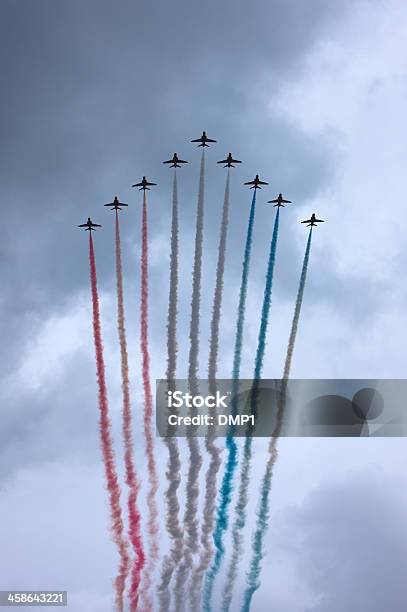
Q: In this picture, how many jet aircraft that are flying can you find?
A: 9